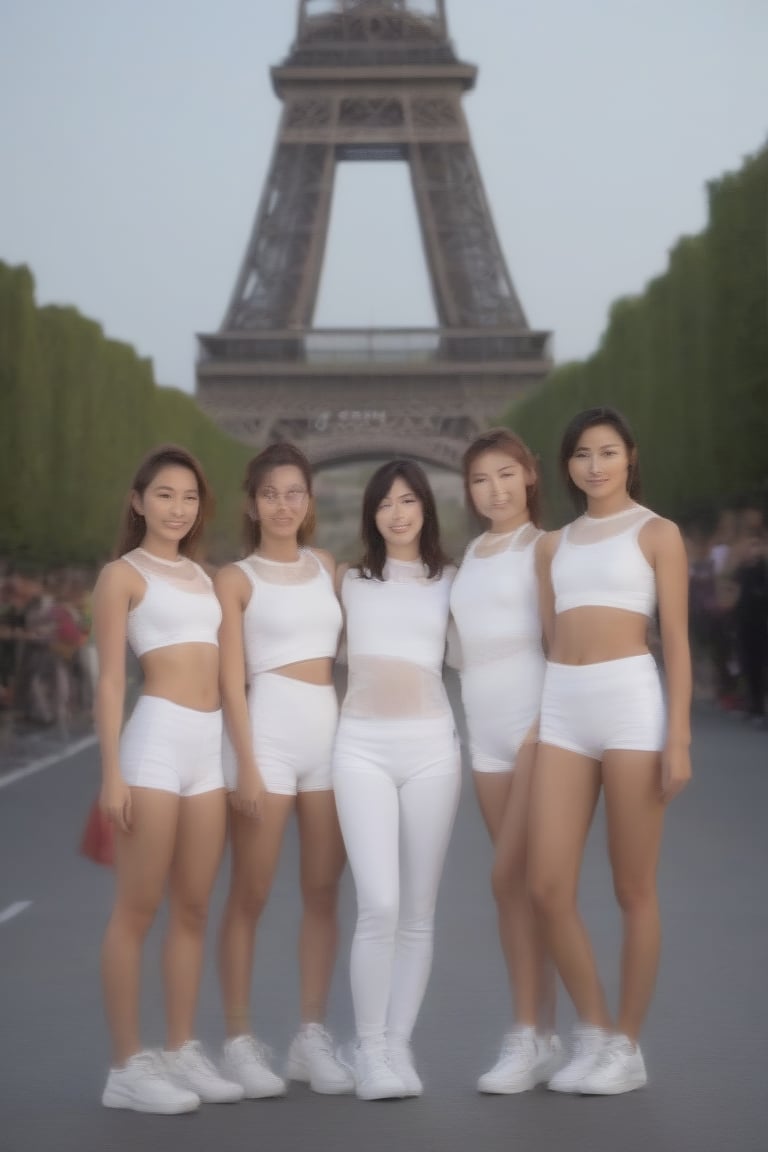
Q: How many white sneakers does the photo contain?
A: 10